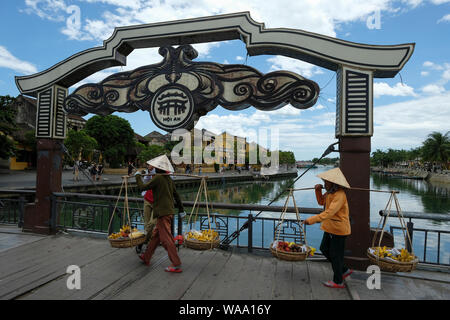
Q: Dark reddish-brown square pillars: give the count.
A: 2